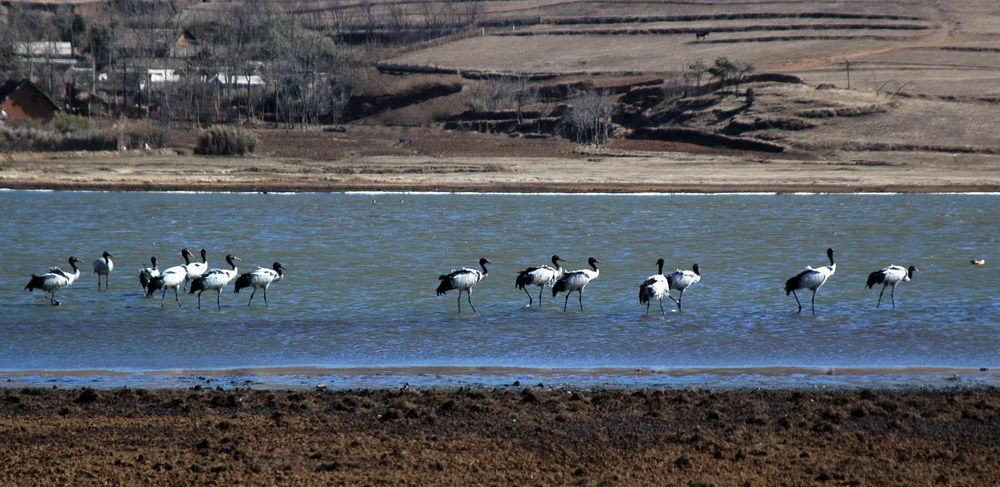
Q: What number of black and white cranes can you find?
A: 14